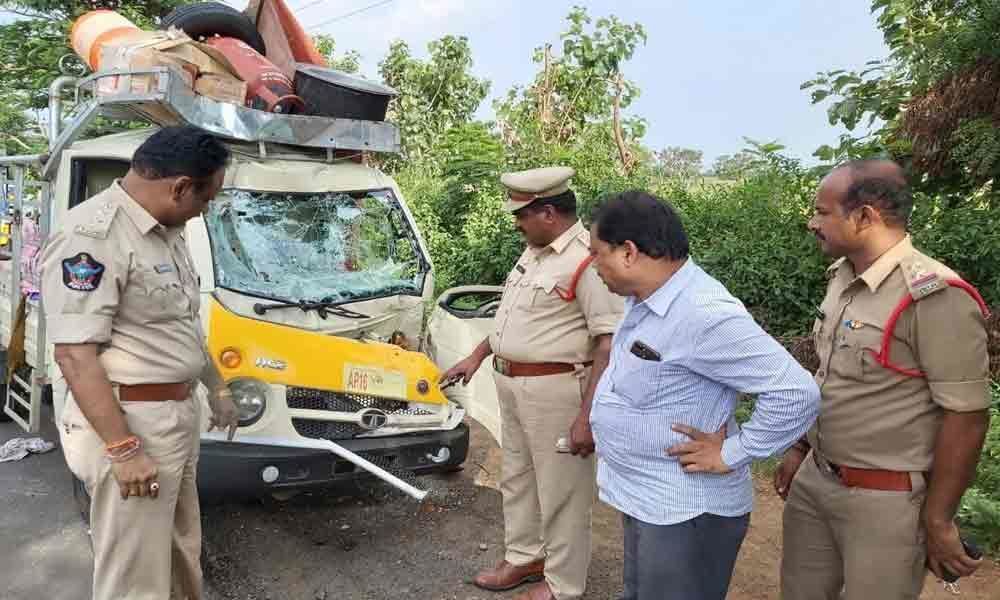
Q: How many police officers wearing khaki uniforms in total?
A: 3